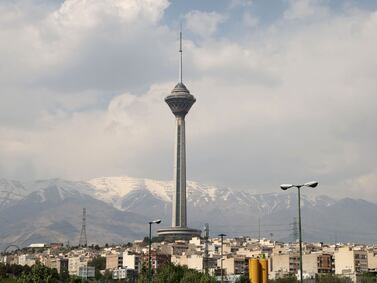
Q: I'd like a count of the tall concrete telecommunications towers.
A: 1